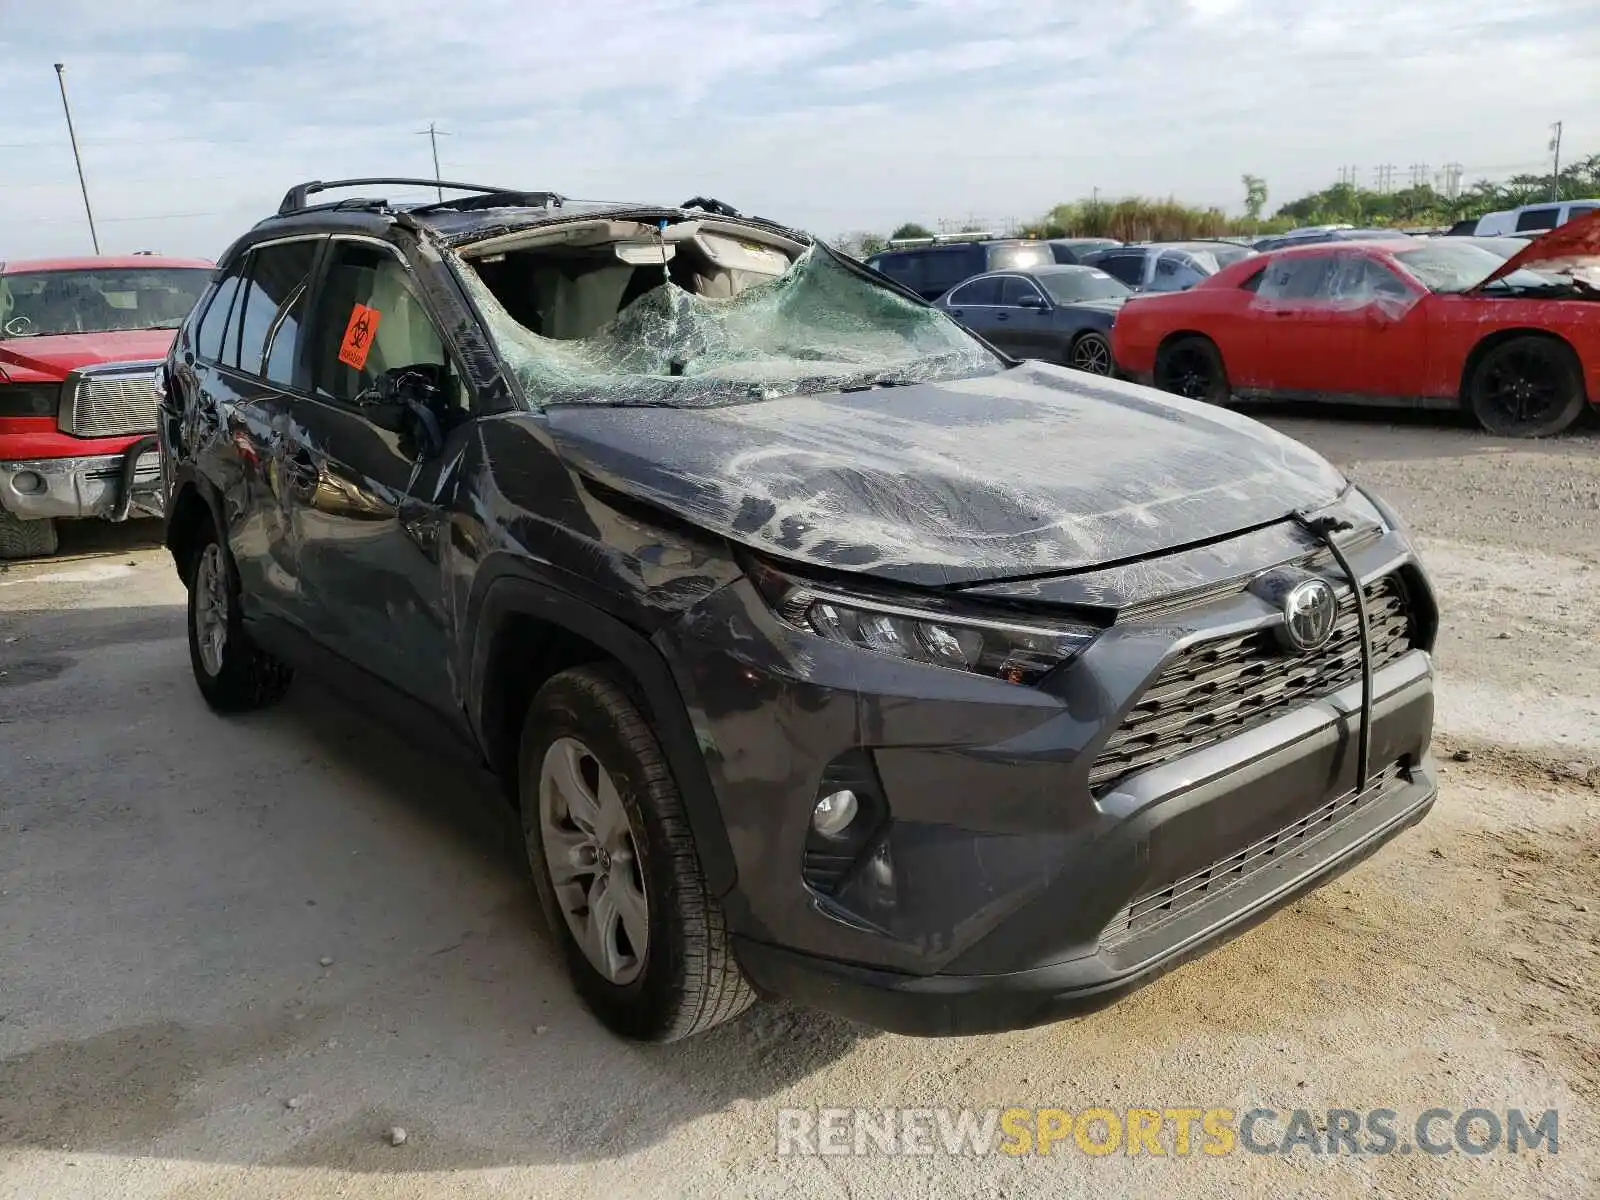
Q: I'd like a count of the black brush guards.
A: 1